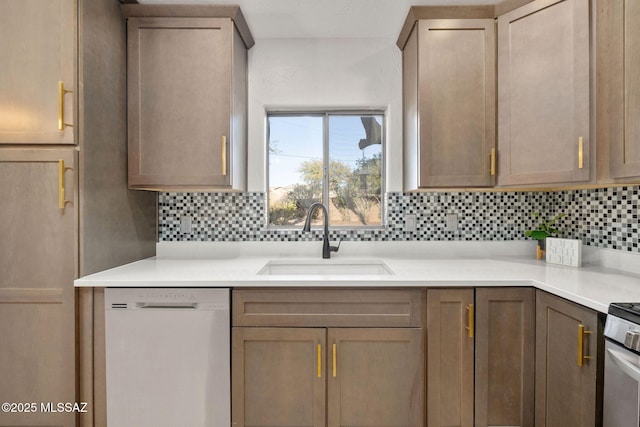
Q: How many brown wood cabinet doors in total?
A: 11